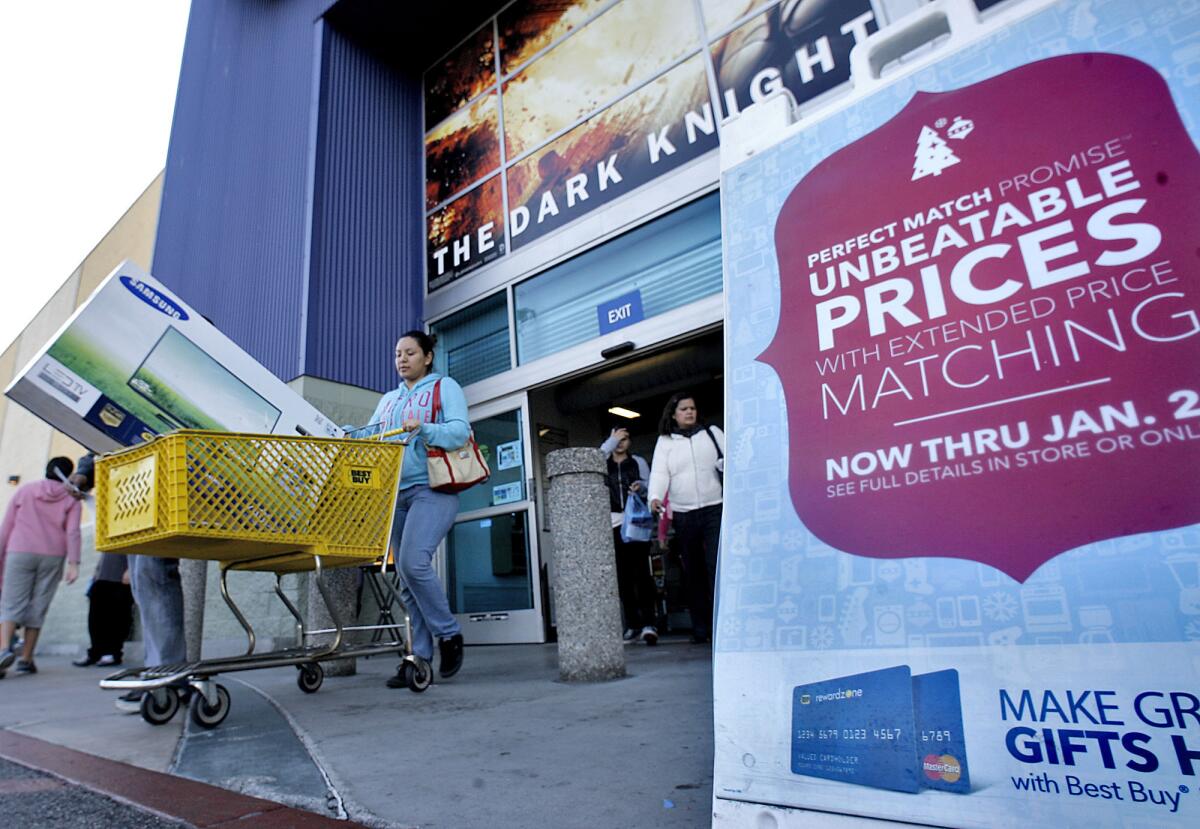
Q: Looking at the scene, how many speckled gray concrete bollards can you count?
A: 3